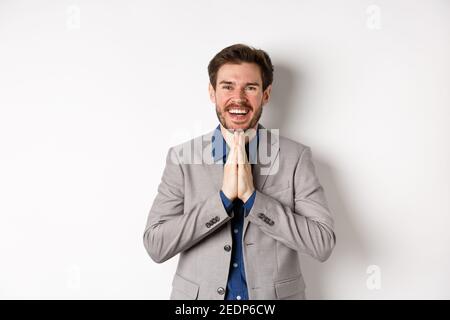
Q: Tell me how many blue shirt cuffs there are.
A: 2